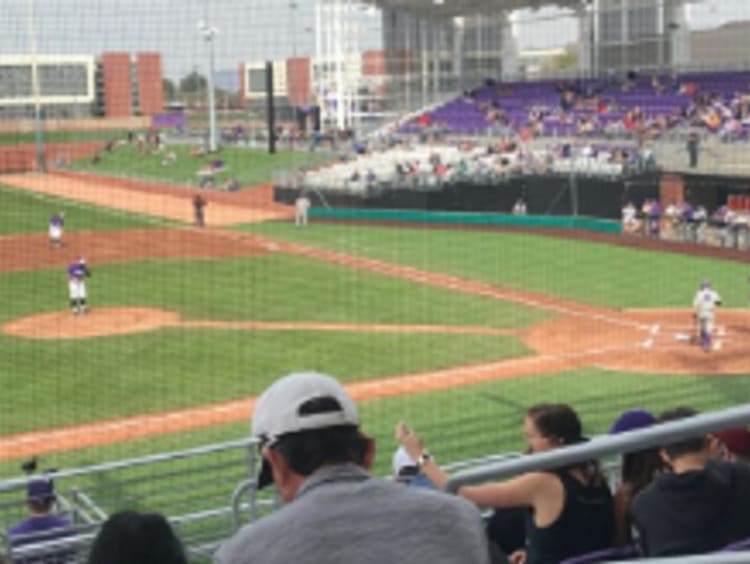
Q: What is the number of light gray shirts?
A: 1